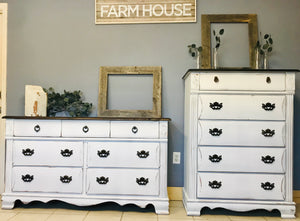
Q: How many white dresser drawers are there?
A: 12